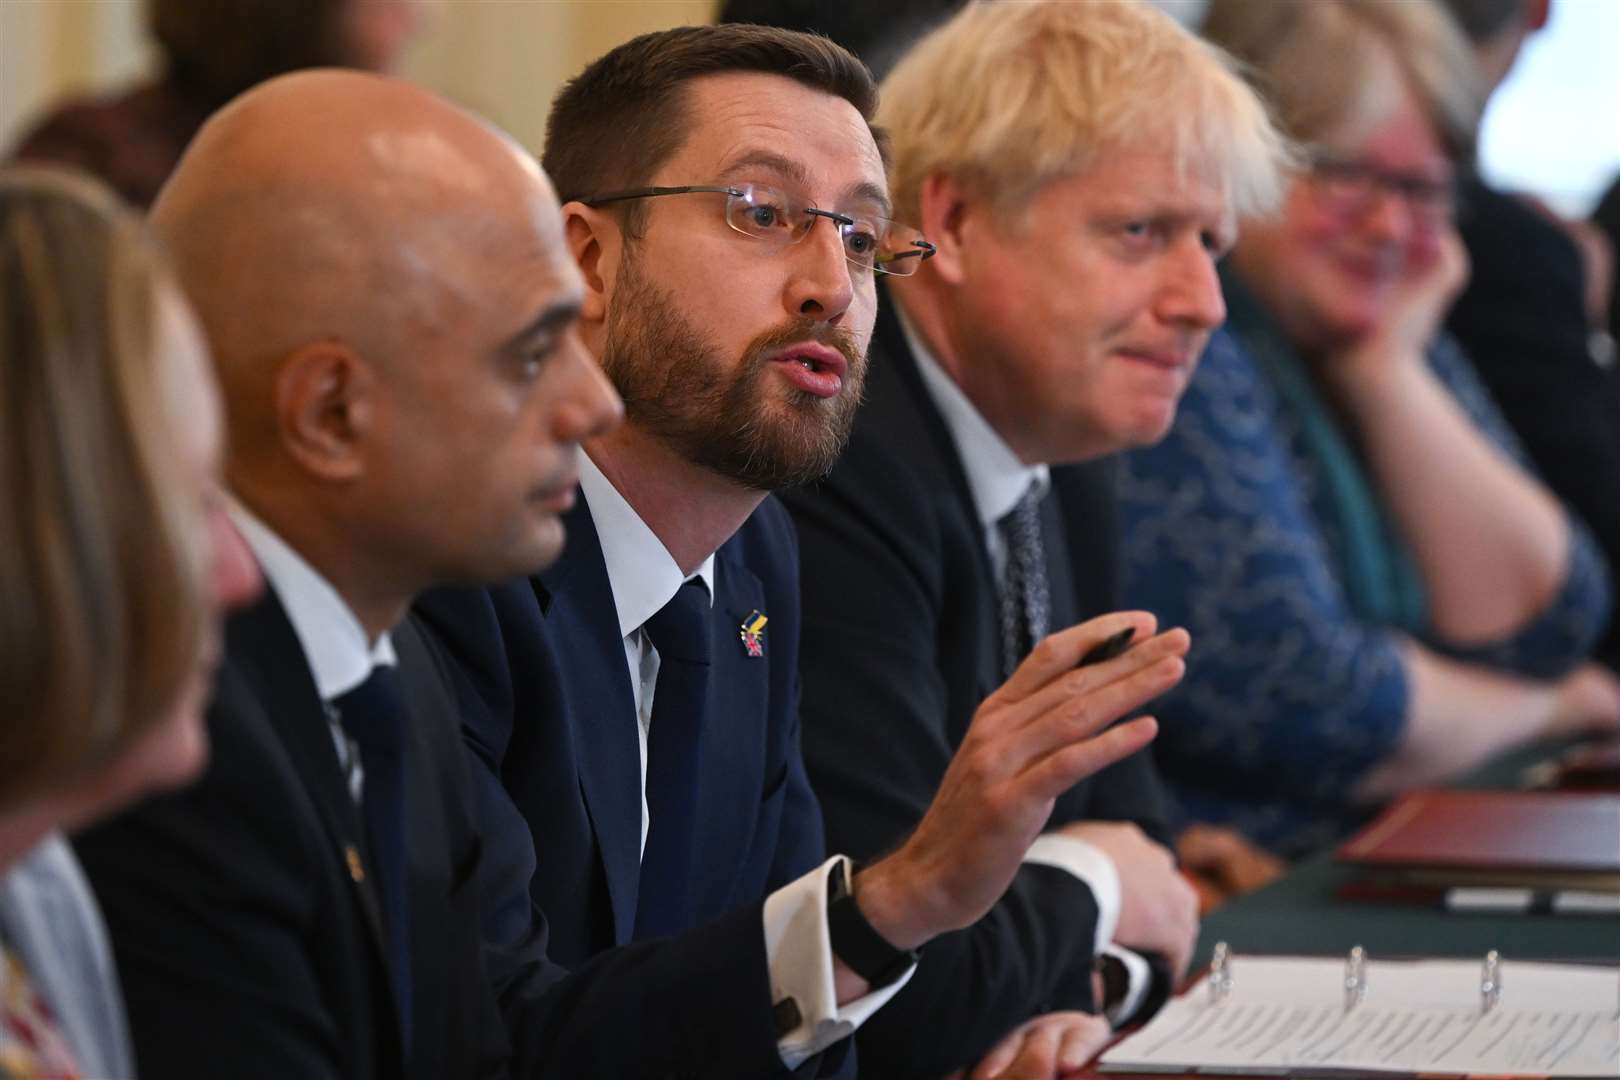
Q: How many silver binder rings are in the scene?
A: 3